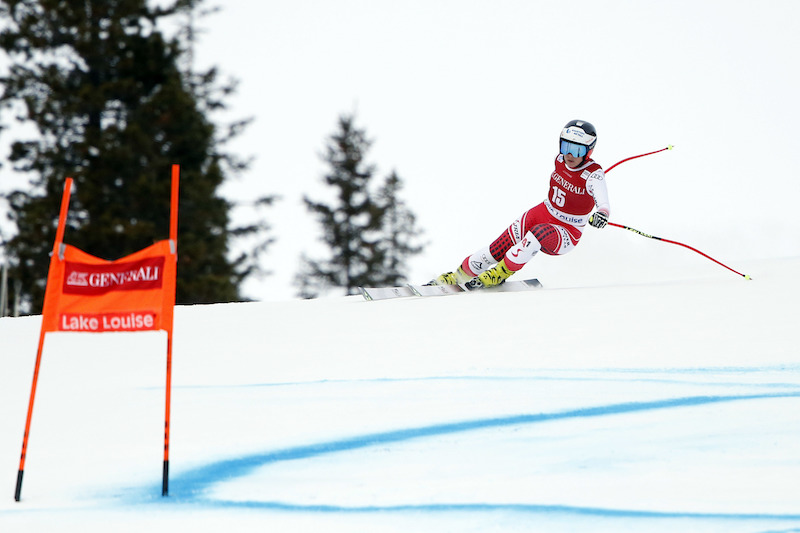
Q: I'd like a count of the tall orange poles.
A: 2